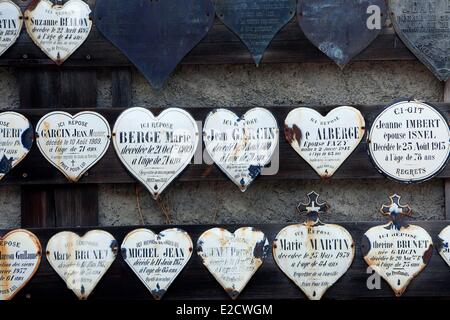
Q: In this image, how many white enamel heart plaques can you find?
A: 14